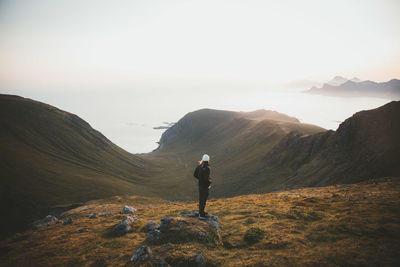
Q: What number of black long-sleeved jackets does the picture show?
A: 1